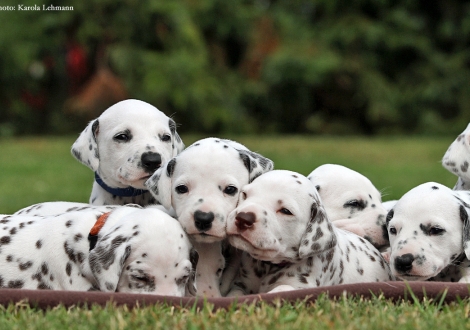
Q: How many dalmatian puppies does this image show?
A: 7